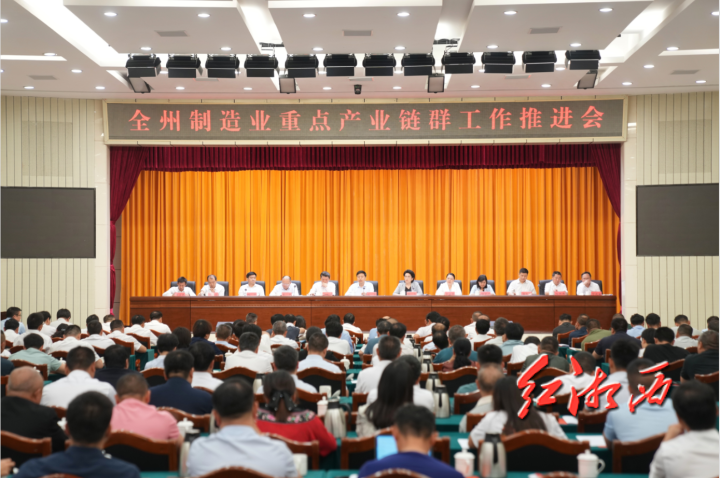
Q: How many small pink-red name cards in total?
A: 12